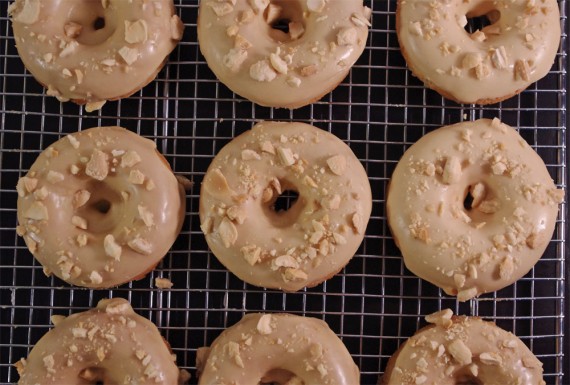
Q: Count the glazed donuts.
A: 9